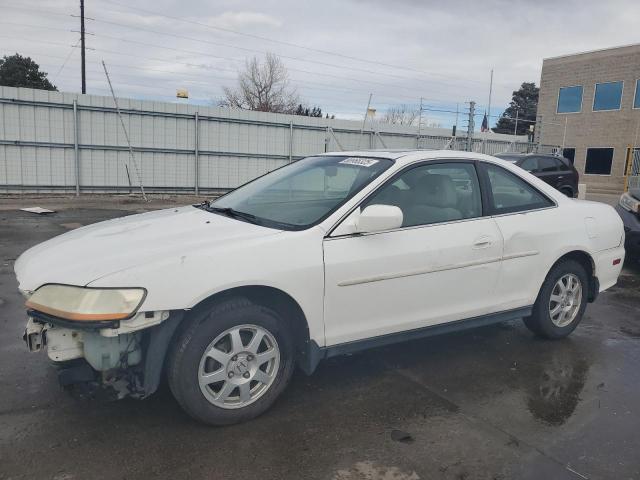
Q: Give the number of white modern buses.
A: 0